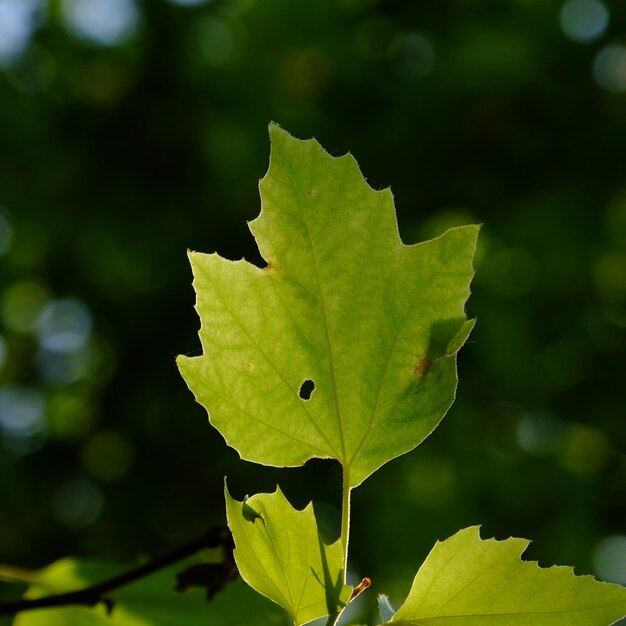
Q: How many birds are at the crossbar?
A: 0